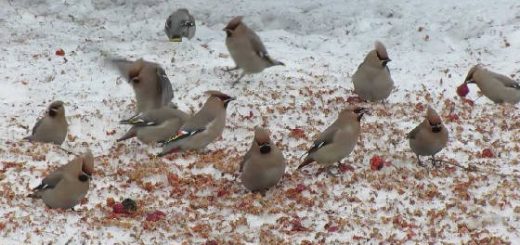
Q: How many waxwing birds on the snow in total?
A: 12